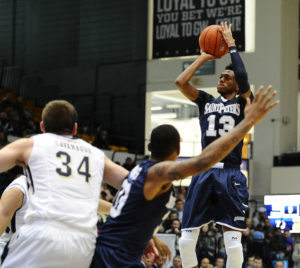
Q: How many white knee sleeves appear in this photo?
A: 2